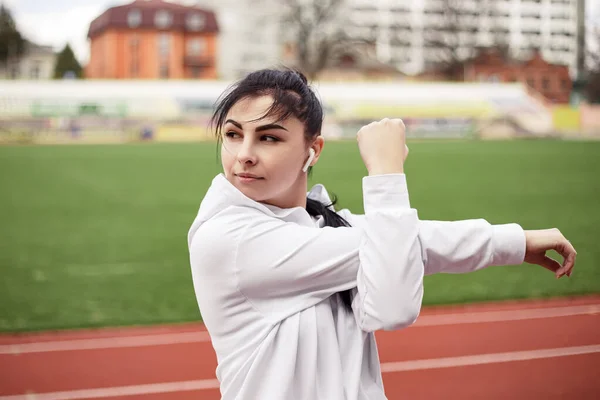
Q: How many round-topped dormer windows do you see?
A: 3